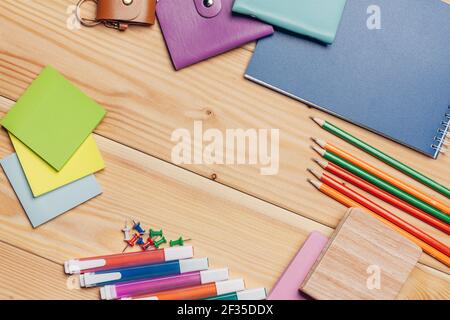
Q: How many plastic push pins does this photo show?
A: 8